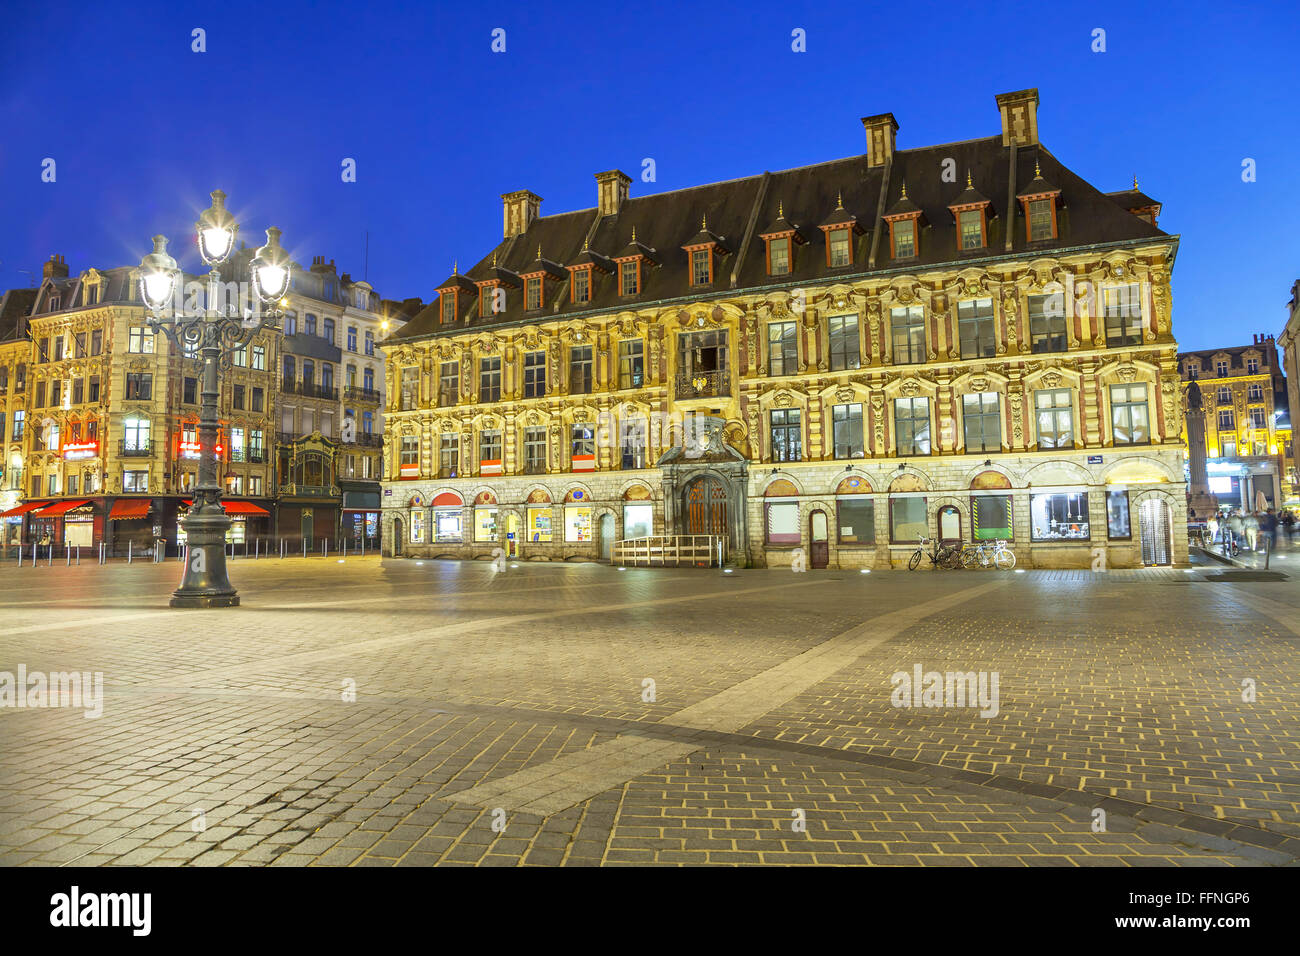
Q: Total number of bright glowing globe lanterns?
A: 3